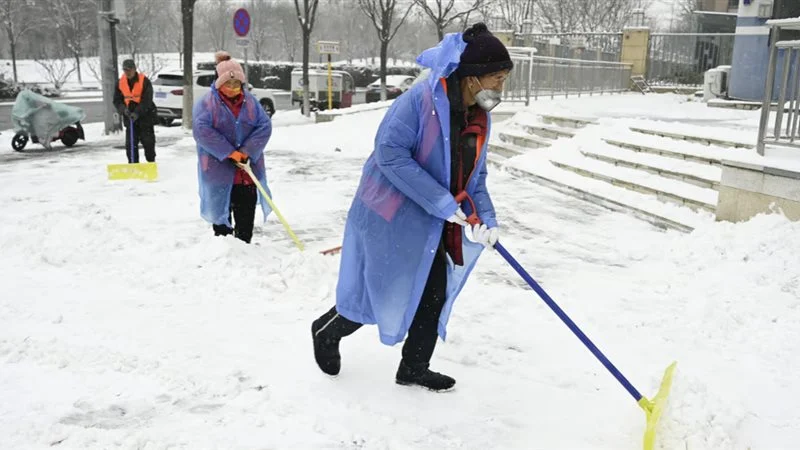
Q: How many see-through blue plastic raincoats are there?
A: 2